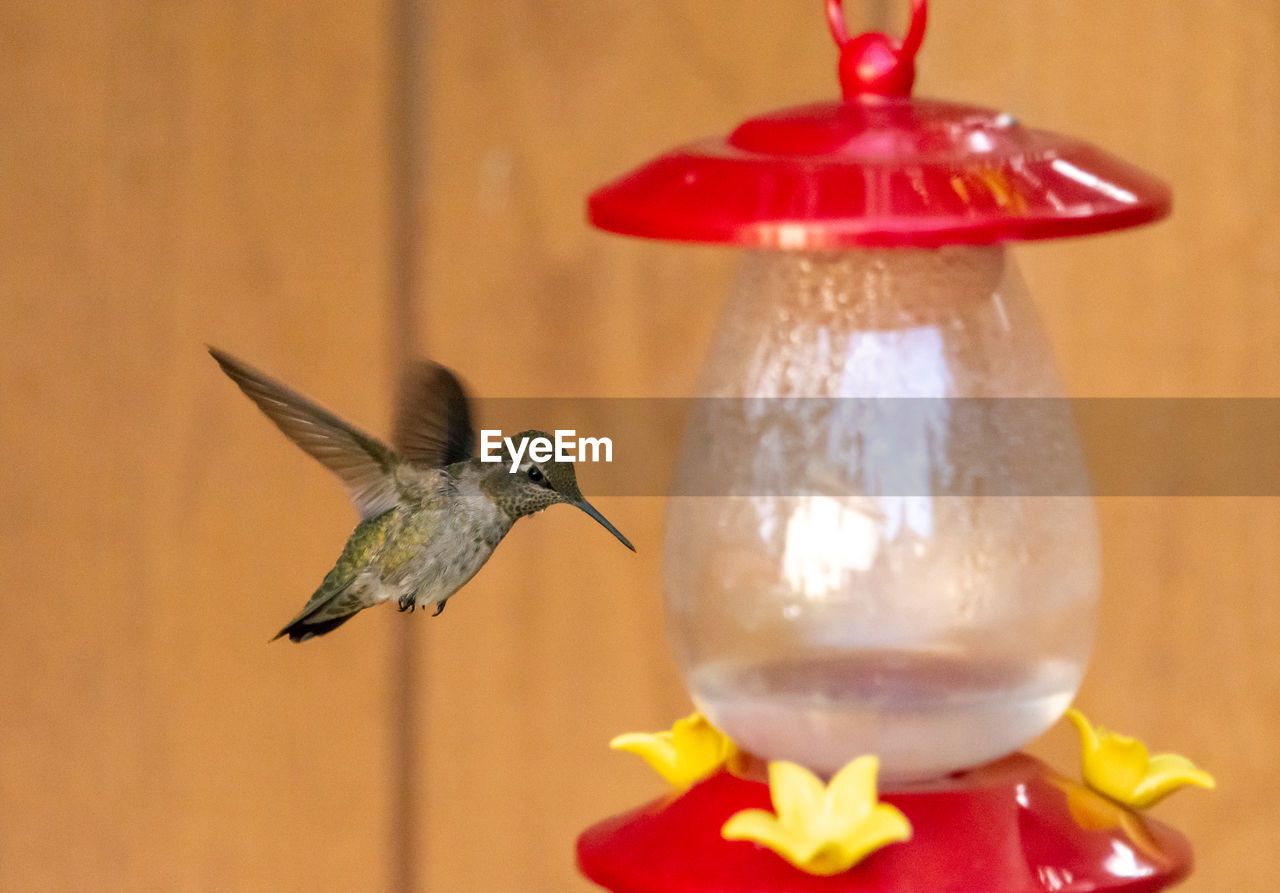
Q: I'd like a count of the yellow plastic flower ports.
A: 3